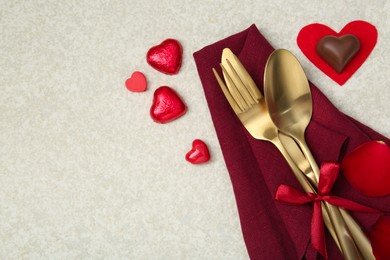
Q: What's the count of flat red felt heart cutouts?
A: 1